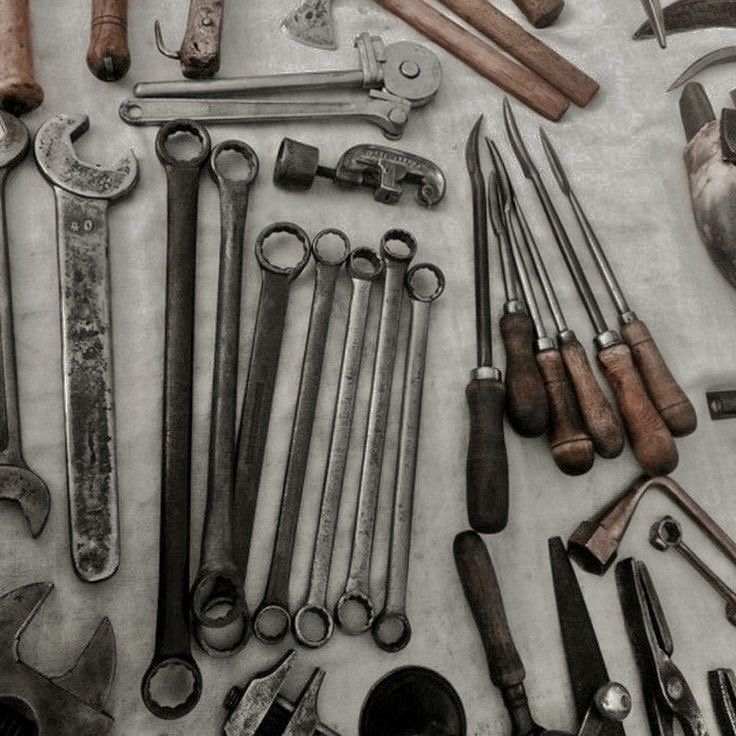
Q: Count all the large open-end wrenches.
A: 2